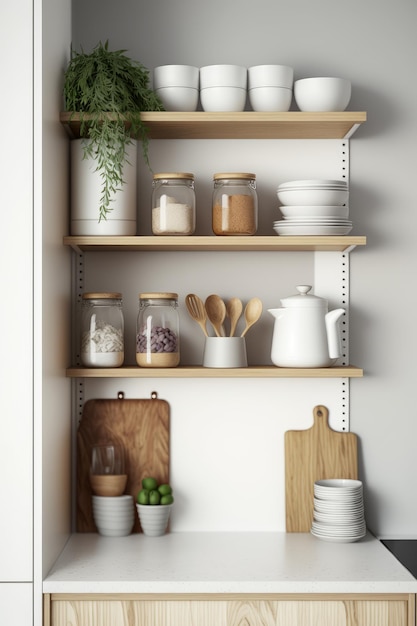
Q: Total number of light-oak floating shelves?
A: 3